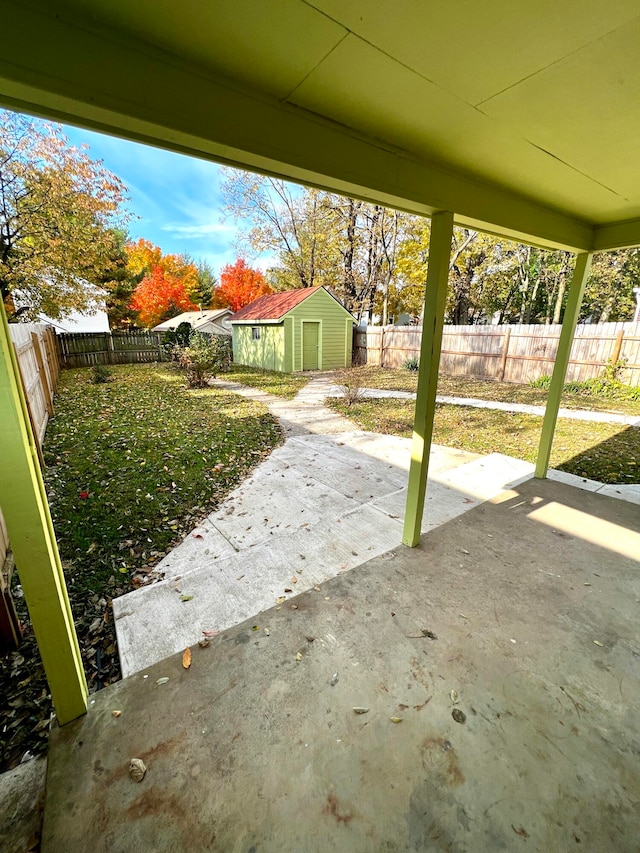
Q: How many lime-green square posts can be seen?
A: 3